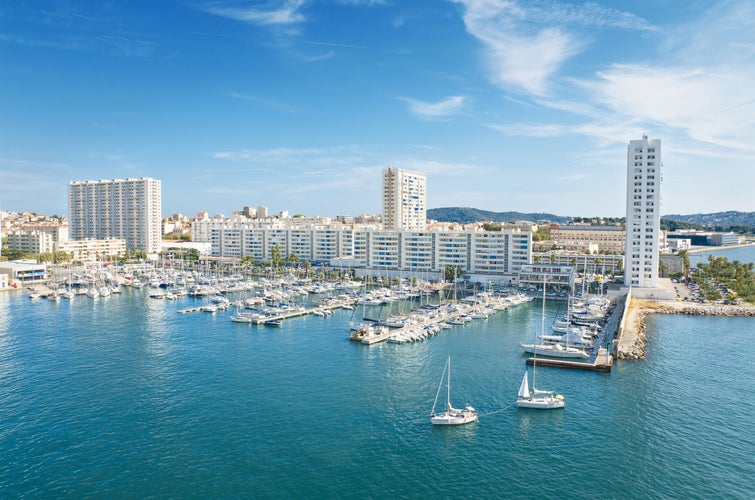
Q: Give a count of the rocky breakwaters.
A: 1